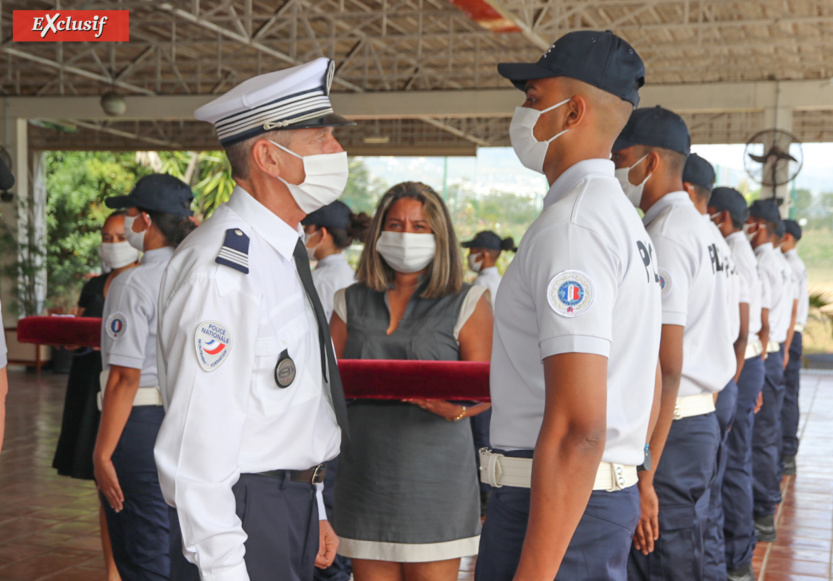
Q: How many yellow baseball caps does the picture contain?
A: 0